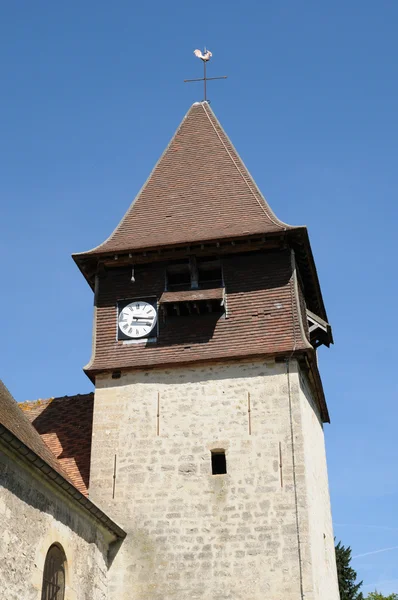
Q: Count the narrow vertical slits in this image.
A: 4